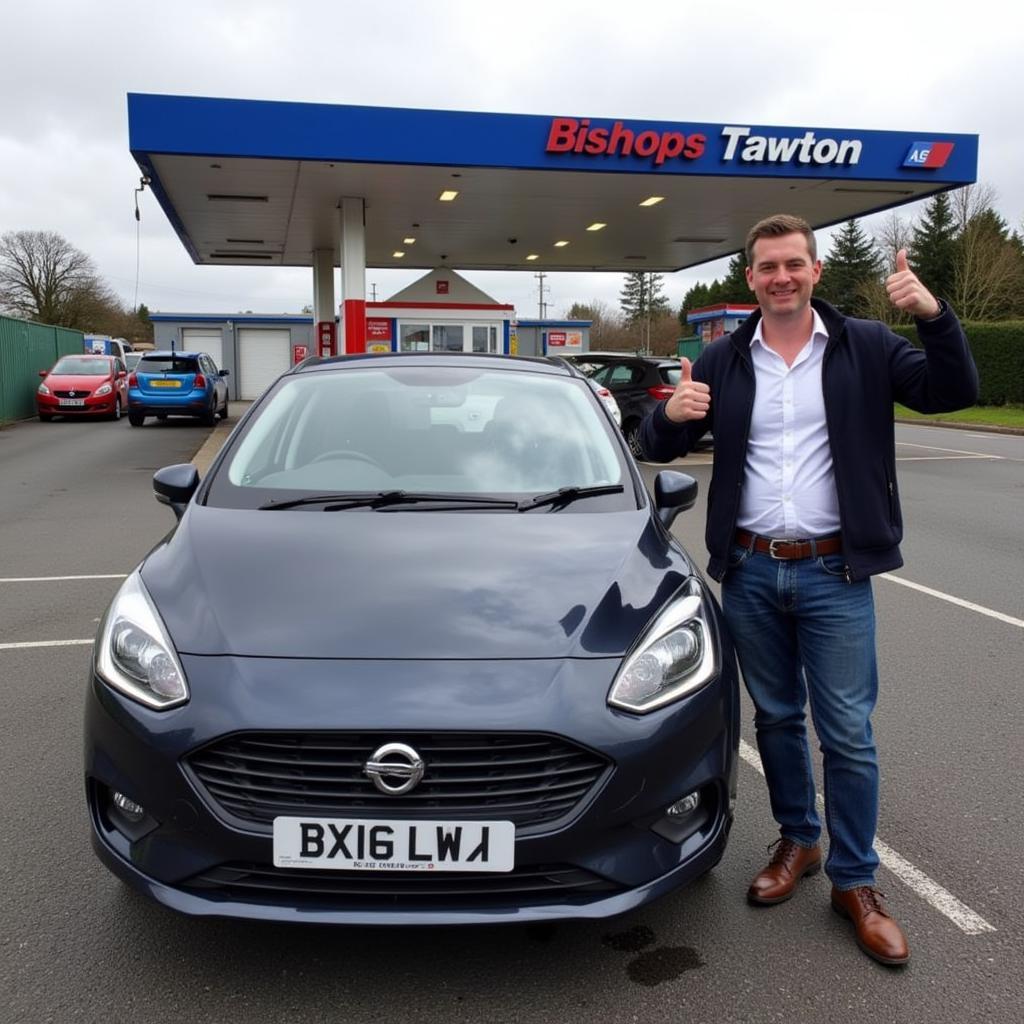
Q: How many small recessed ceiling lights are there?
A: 7